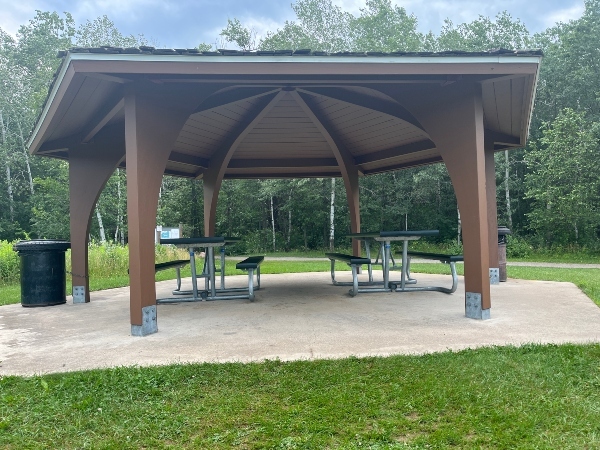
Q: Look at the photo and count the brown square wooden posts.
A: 6